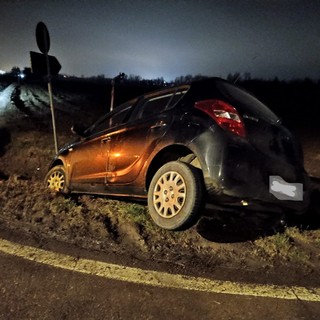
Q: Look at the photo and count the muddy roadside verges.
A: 1